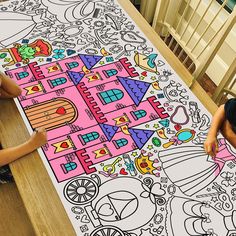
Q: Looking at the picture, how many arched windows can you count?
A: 9